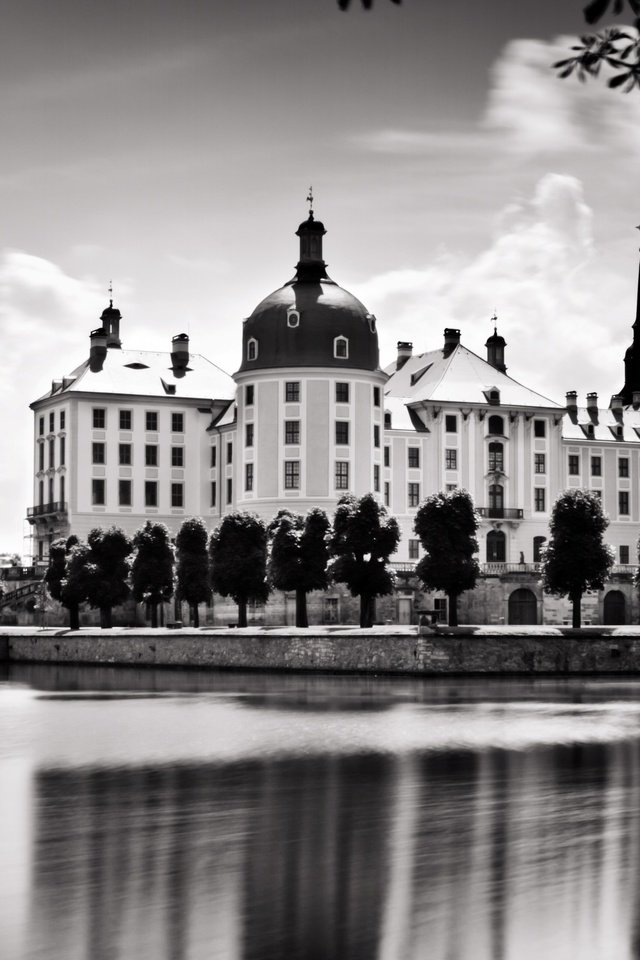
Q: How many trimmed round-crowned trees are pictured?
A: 9